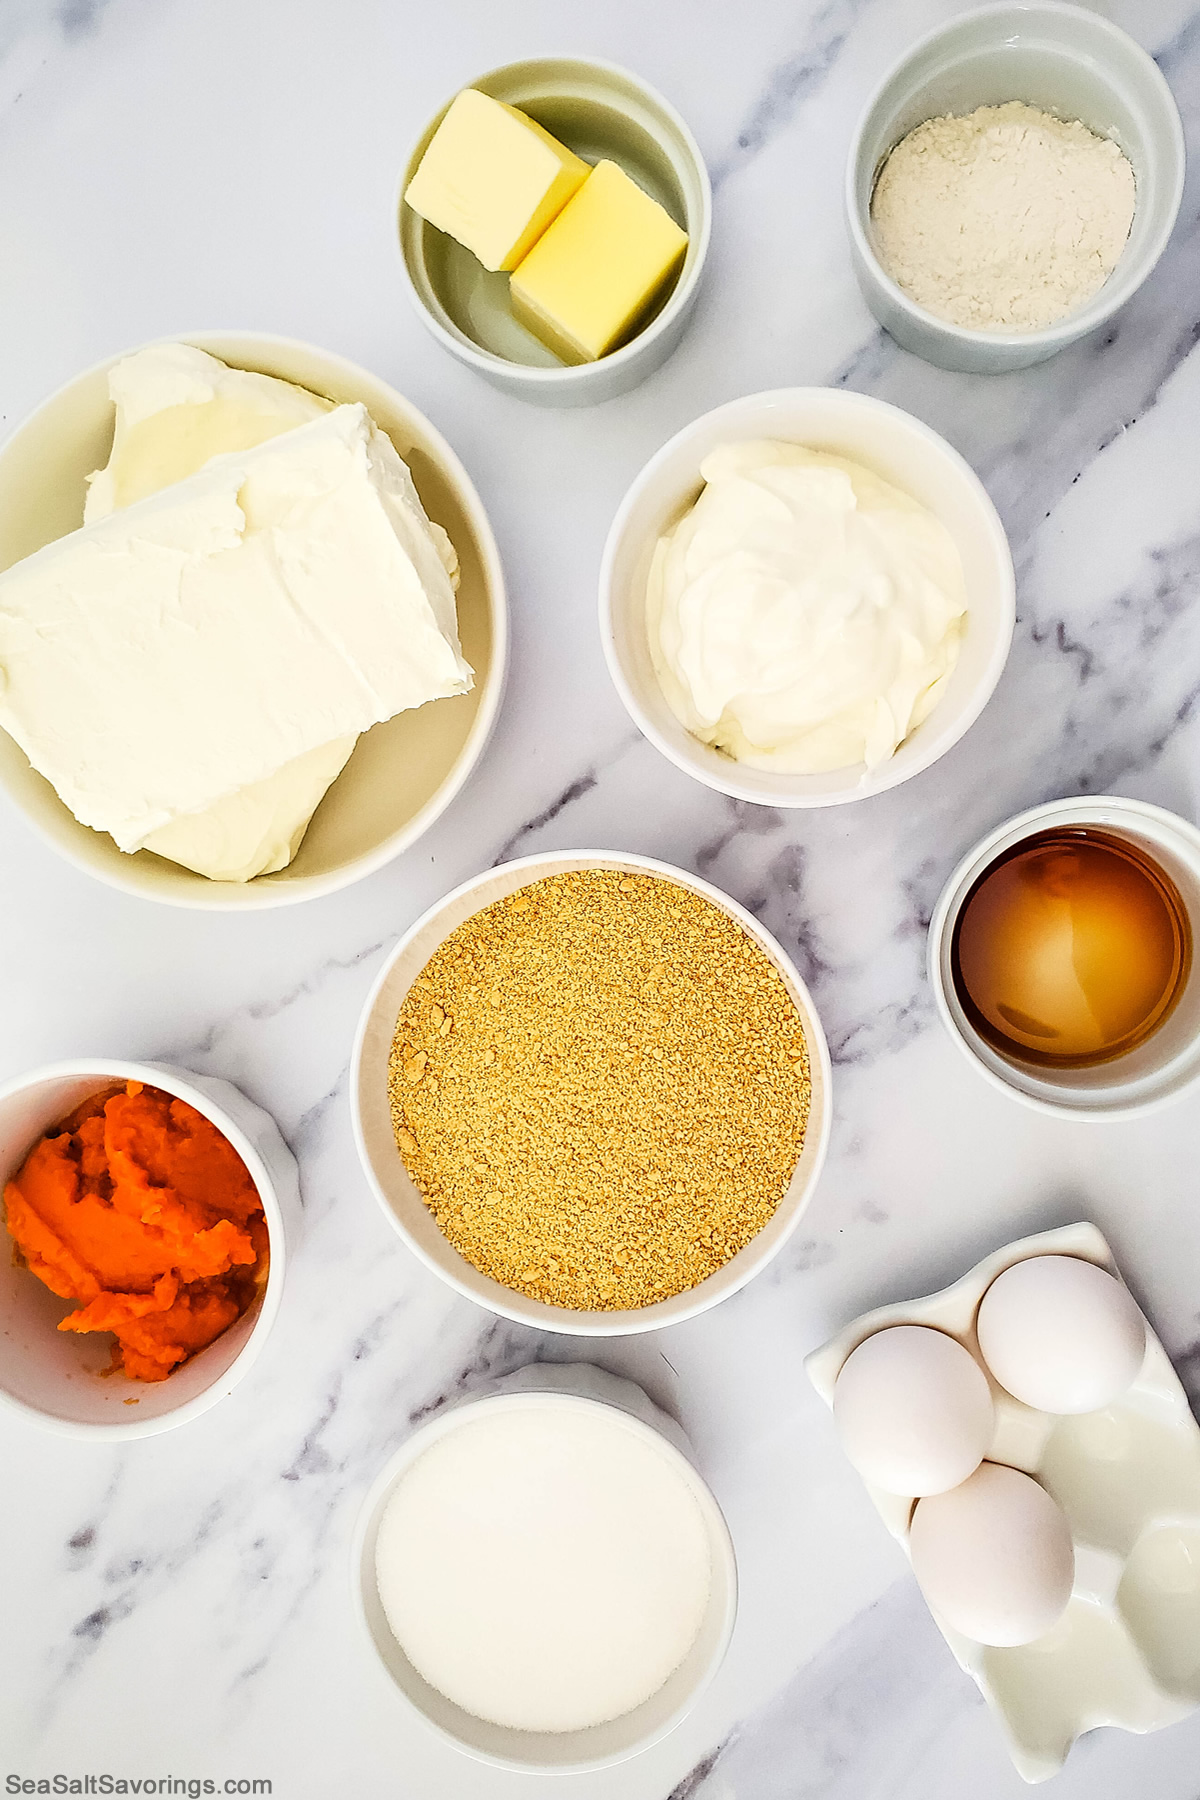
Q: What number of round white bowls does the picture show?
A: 8